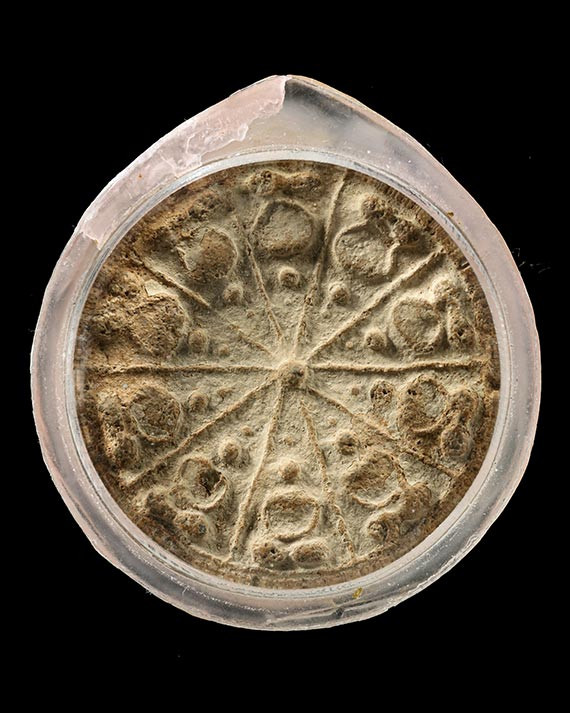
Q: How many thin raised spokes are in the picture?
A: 10